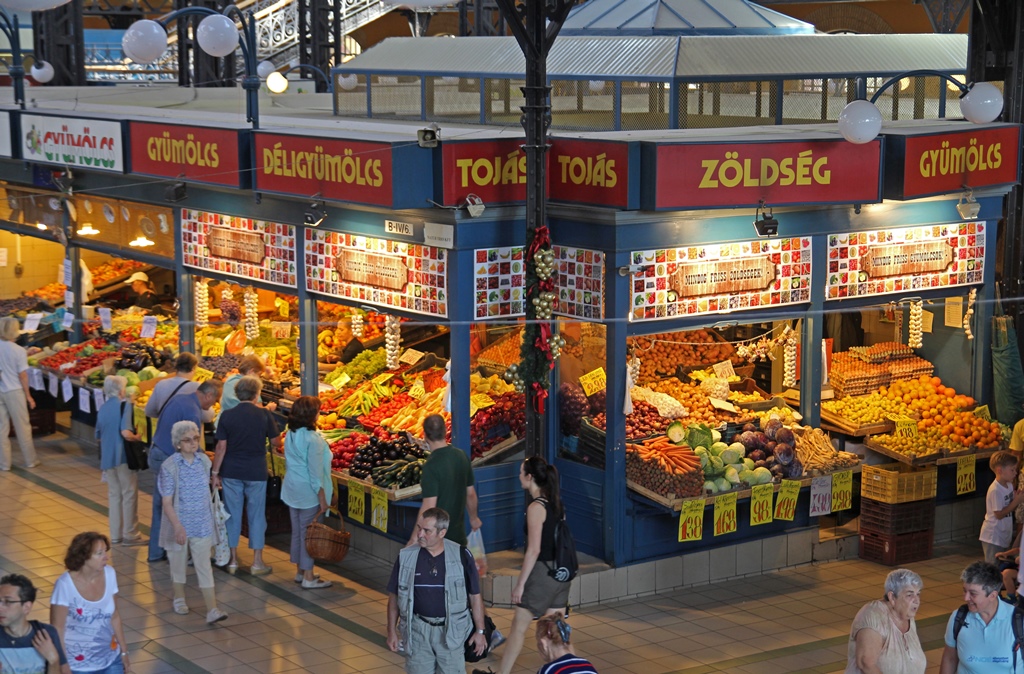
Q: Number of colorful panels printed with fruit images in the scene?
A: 6